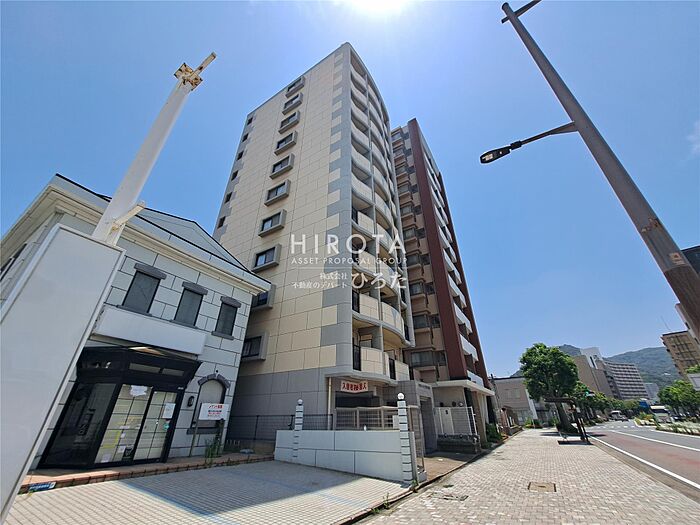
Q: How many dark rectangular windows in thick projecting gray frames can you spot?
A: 10